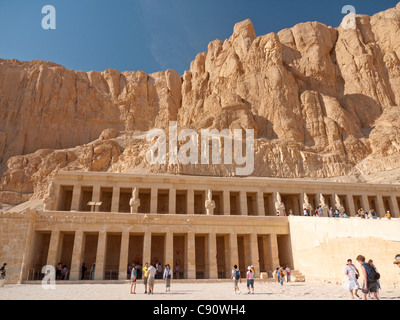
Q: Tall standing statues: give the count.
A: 6